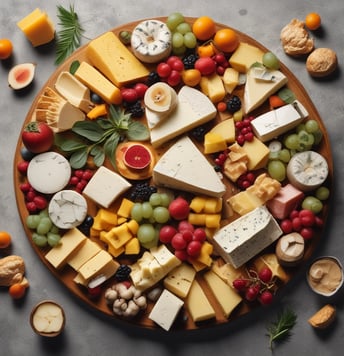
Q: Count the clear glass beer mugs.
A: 0